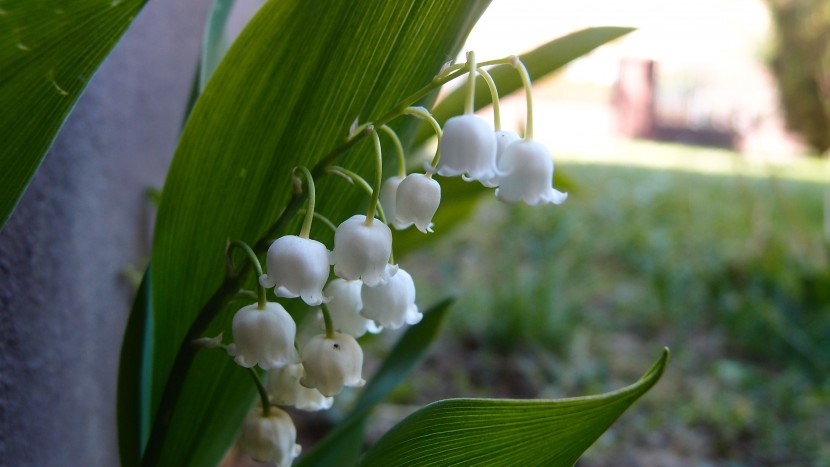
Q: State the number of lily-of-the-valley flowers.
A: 13